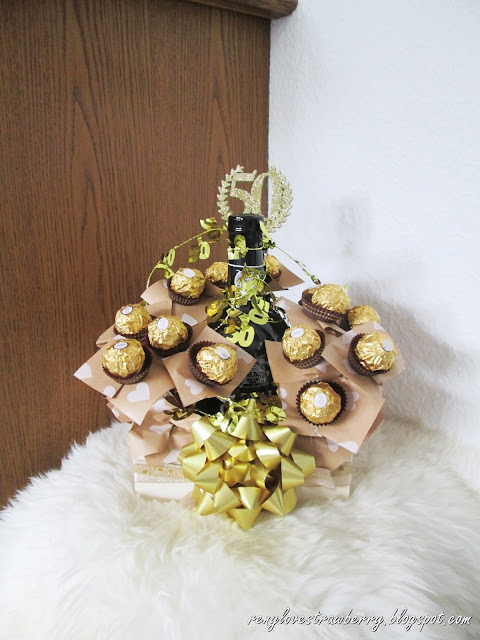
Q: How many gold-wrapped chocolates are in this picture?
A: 12